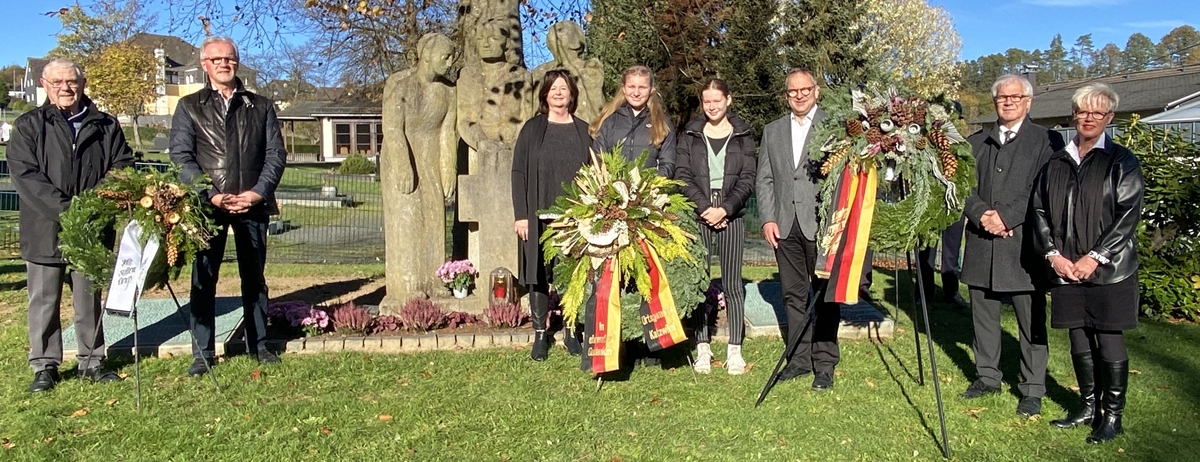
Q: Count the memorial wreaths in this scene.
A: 3